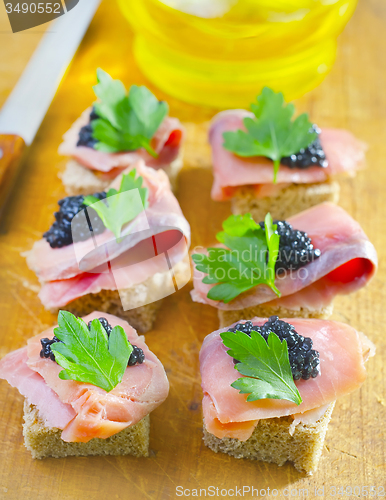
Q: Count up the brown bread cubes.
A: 6